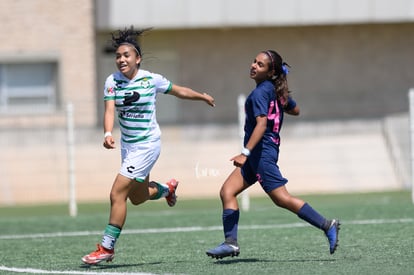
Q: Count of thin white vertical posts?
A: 3